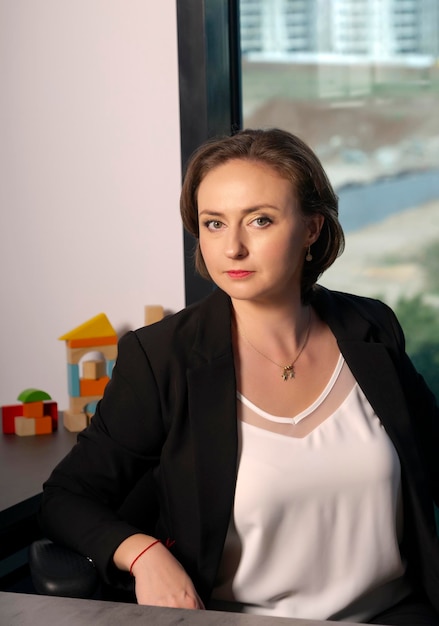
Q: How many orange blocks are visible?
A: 4